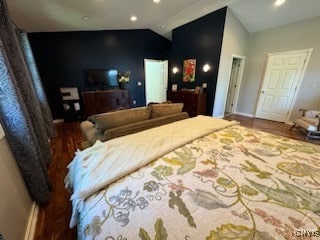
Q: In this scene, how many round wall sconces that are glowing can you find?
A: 2